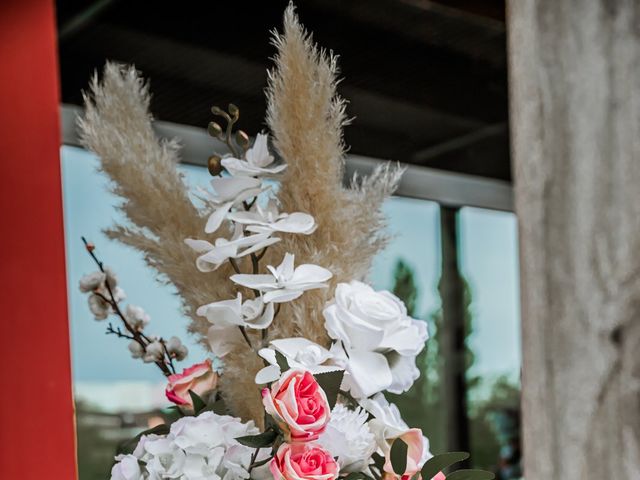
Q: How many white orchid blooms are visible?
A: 7